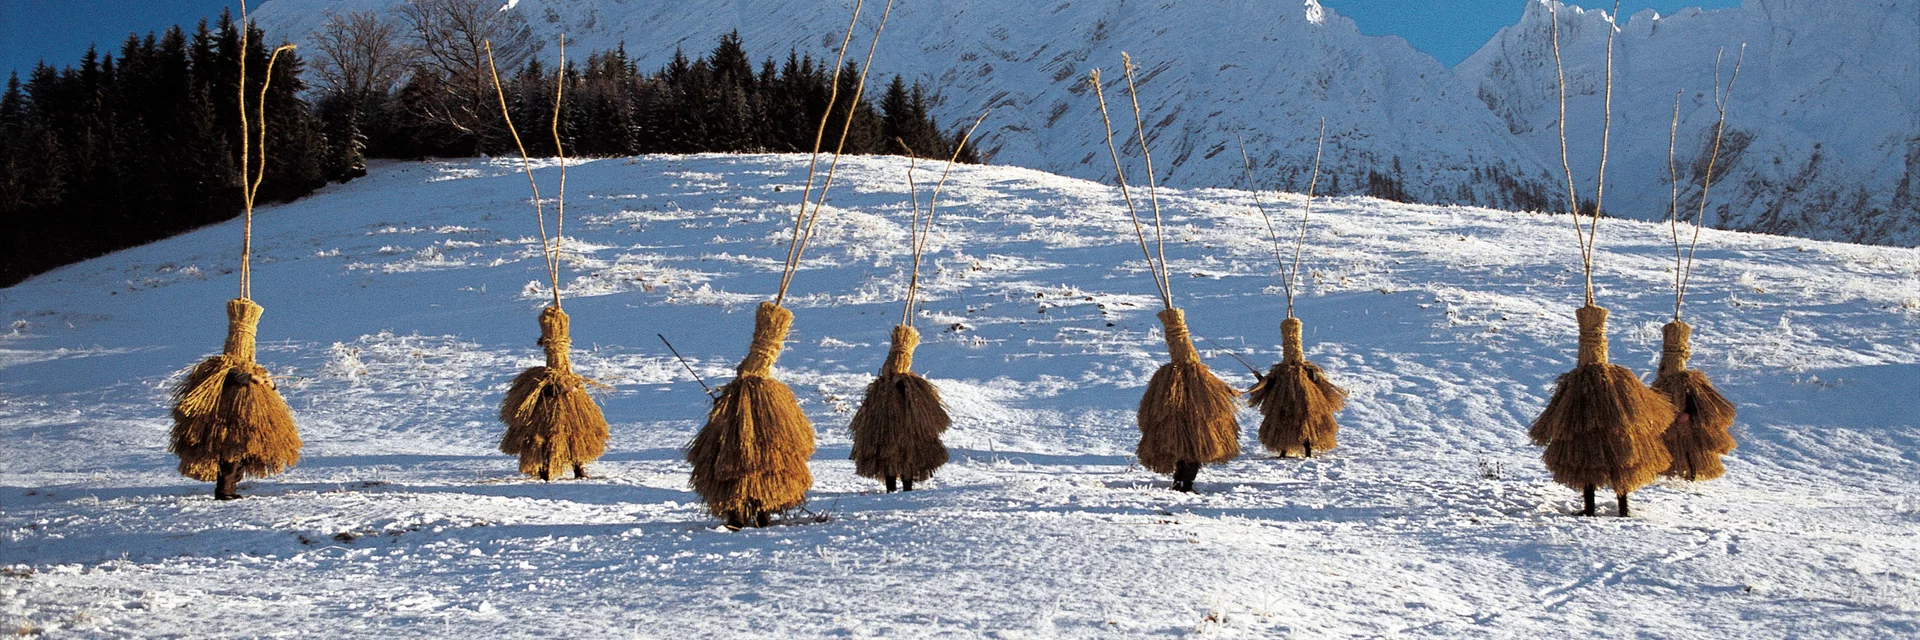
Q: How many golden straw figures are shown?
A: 8